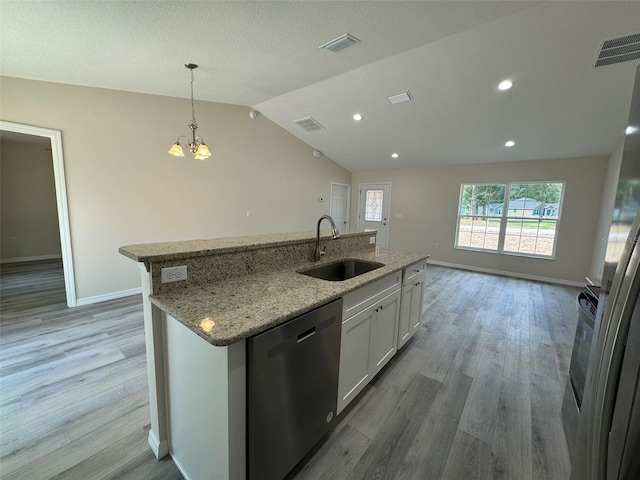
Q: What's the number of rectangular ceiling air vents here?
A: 4